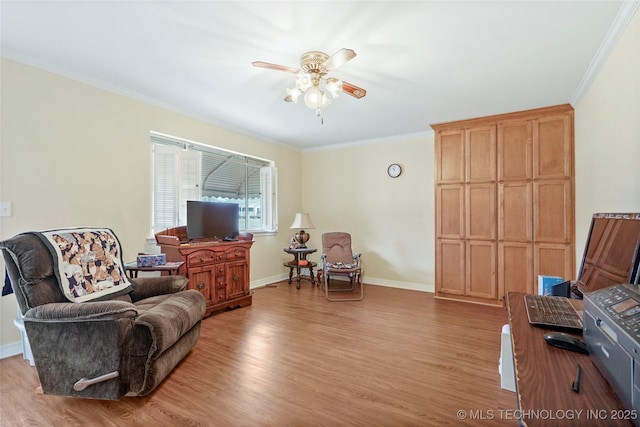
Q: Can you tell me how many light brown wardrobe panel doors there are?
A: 12